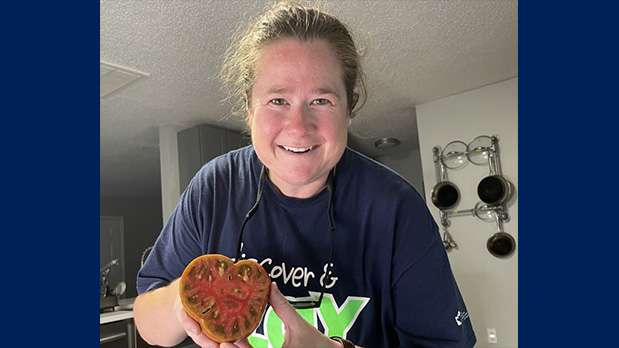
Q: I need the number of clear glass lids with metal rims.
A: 3